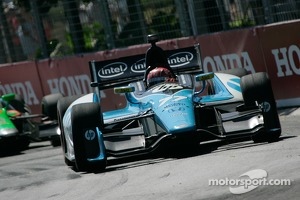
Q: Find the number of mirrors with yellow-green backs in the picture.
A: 2